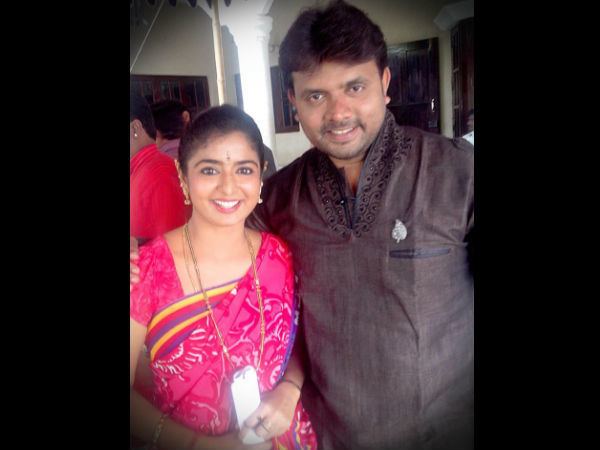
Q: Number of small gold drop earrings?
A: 2